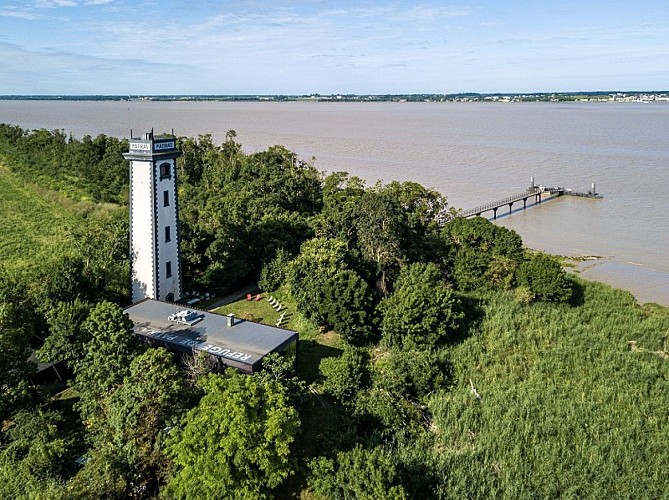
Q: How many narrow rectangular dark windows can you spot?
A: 3